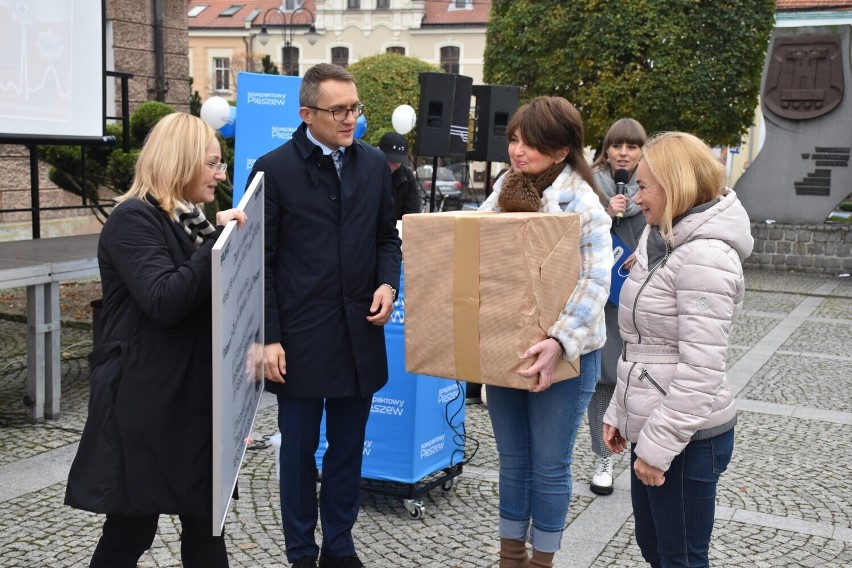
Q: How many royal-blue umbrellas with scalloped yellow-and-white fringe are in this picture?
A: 0